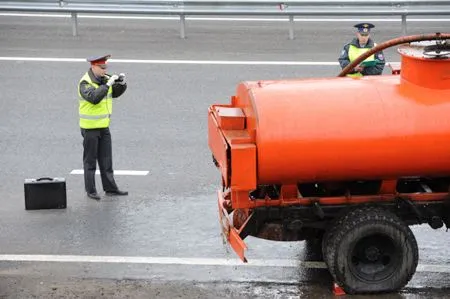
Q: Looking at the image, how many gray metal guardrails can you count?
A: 1